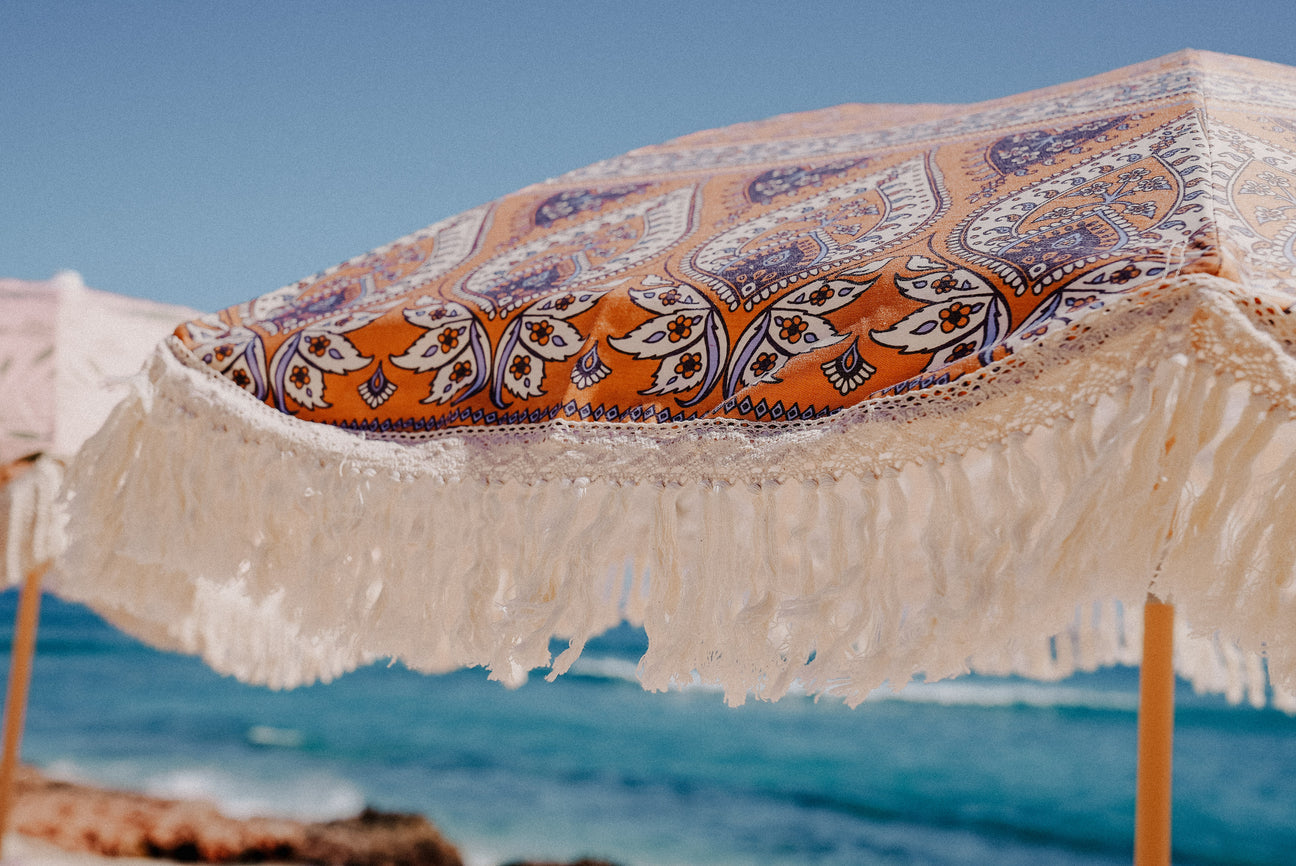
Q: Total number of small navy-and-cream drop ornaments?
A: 3